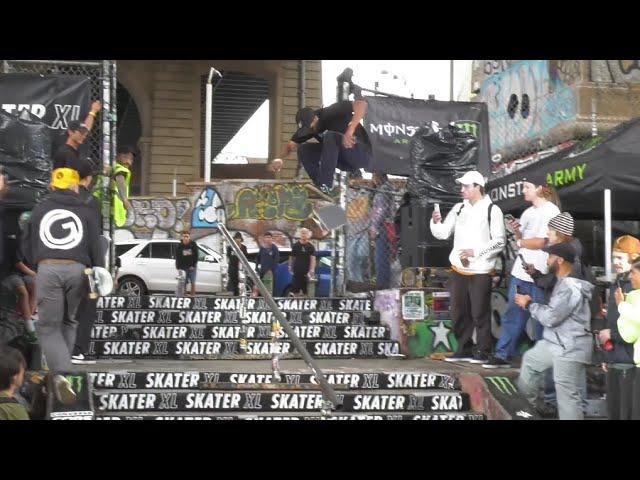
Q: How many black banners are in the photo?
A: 2